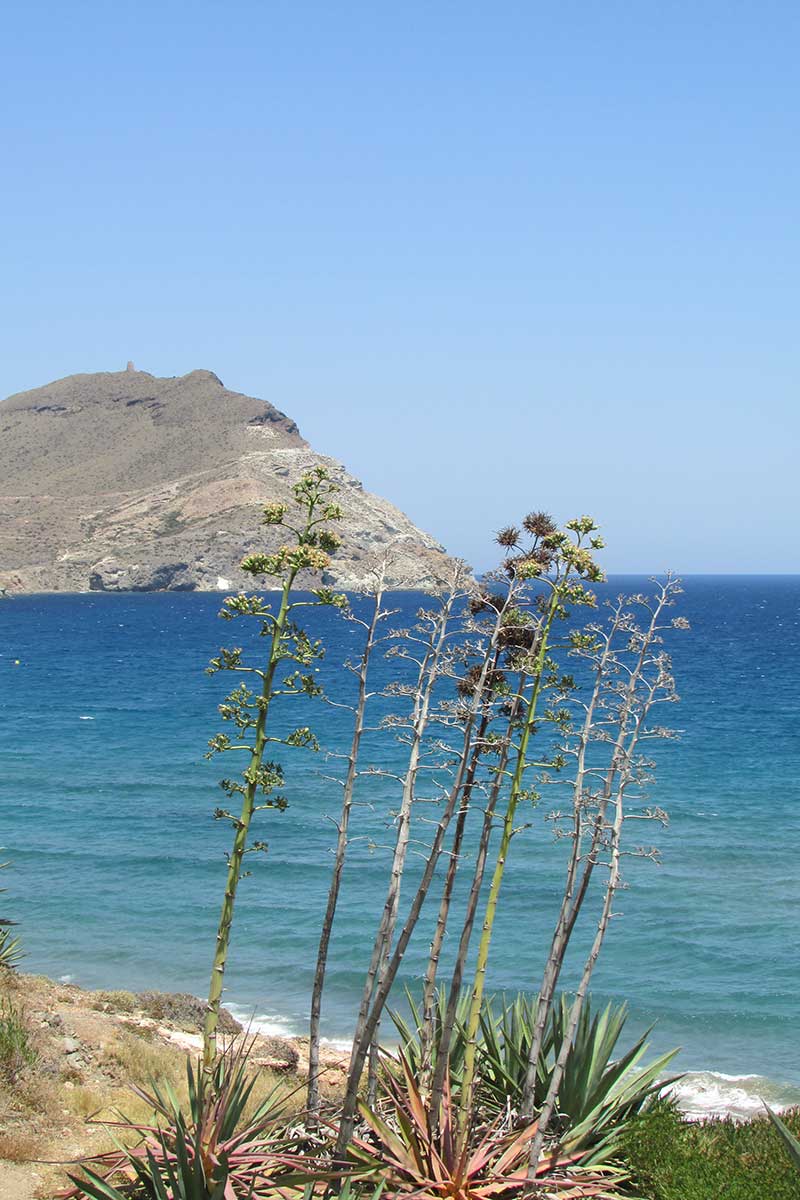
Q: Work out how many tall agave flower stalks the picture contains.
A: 11